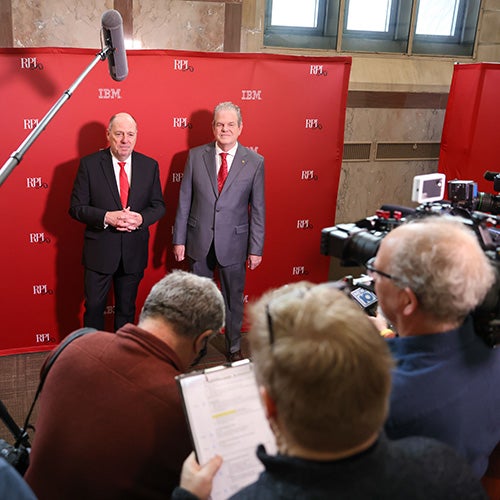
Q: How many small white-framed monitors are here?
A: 1